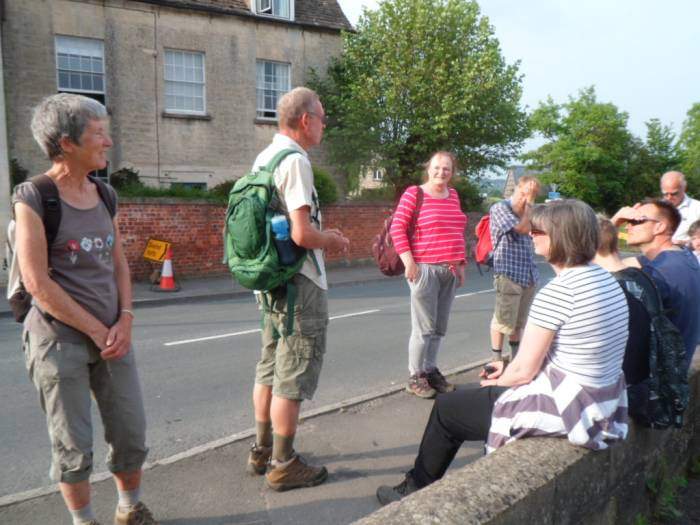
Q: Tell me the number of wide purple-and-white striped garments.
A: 1